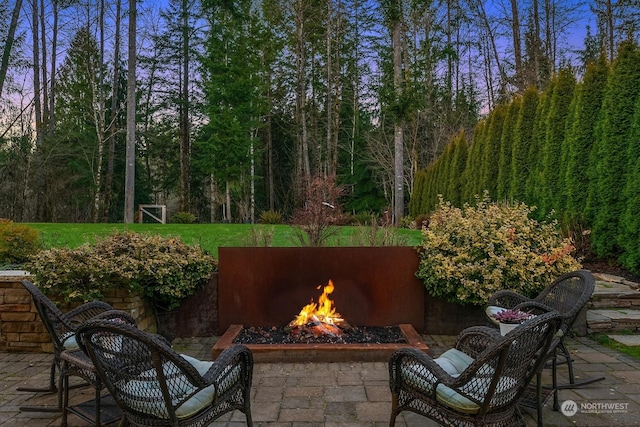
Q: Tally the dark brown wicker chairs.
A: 4